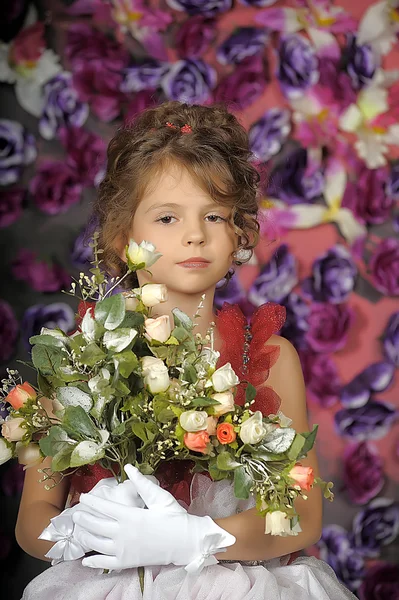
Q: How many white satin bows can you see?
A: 2